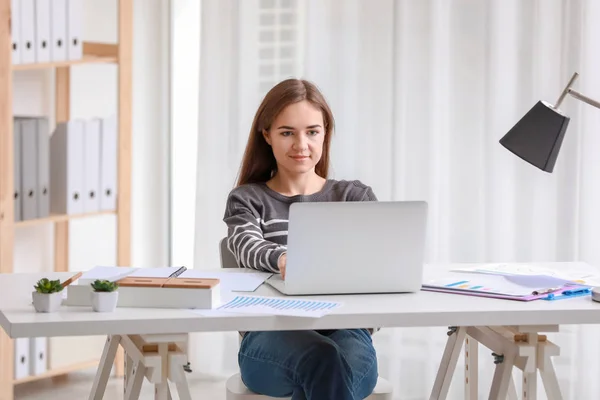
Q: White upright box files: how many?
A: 10